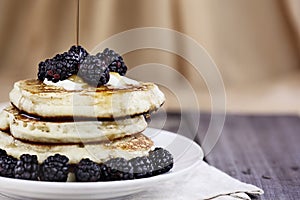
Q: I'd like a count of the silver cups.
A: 0